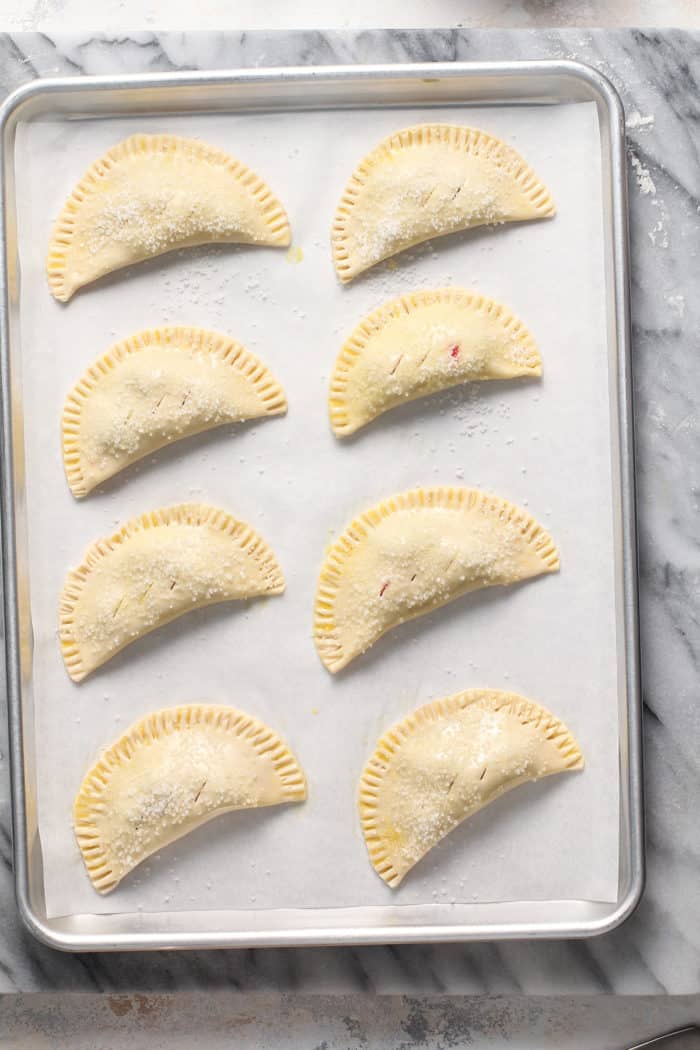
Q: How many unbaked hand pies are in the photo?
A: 8